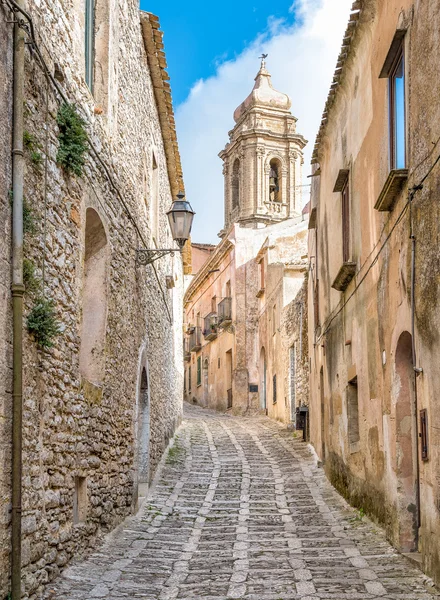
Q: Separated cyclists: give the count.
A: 0